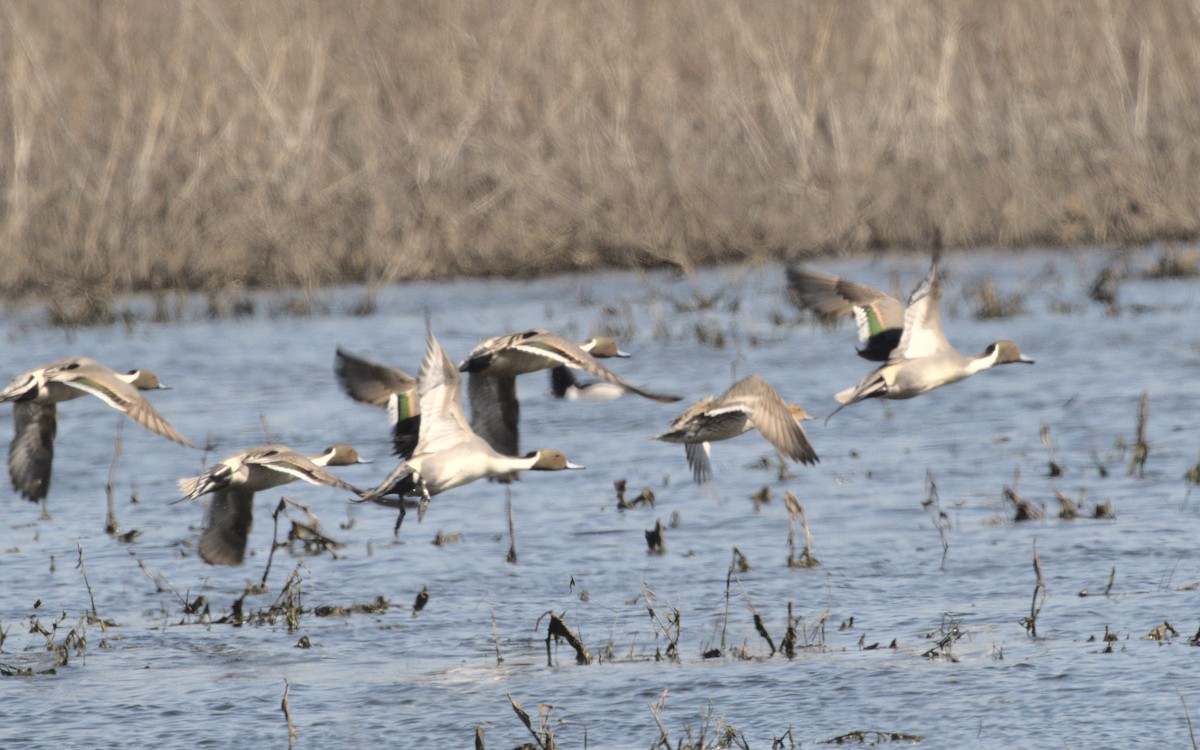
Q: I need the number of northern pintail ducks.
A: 6